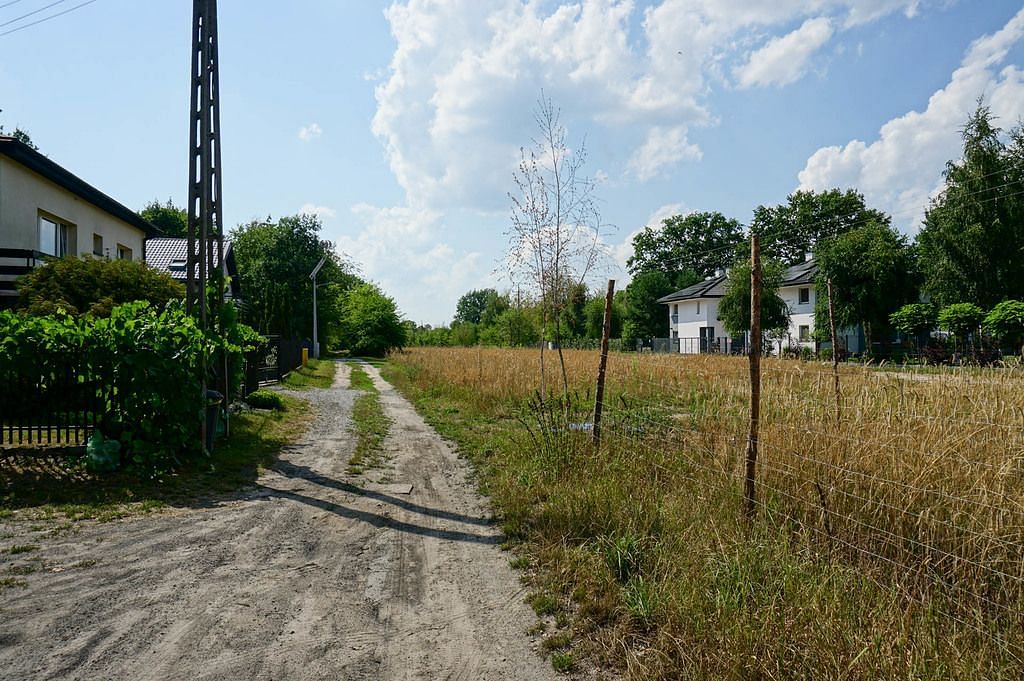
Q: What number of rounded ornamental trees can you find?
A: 3